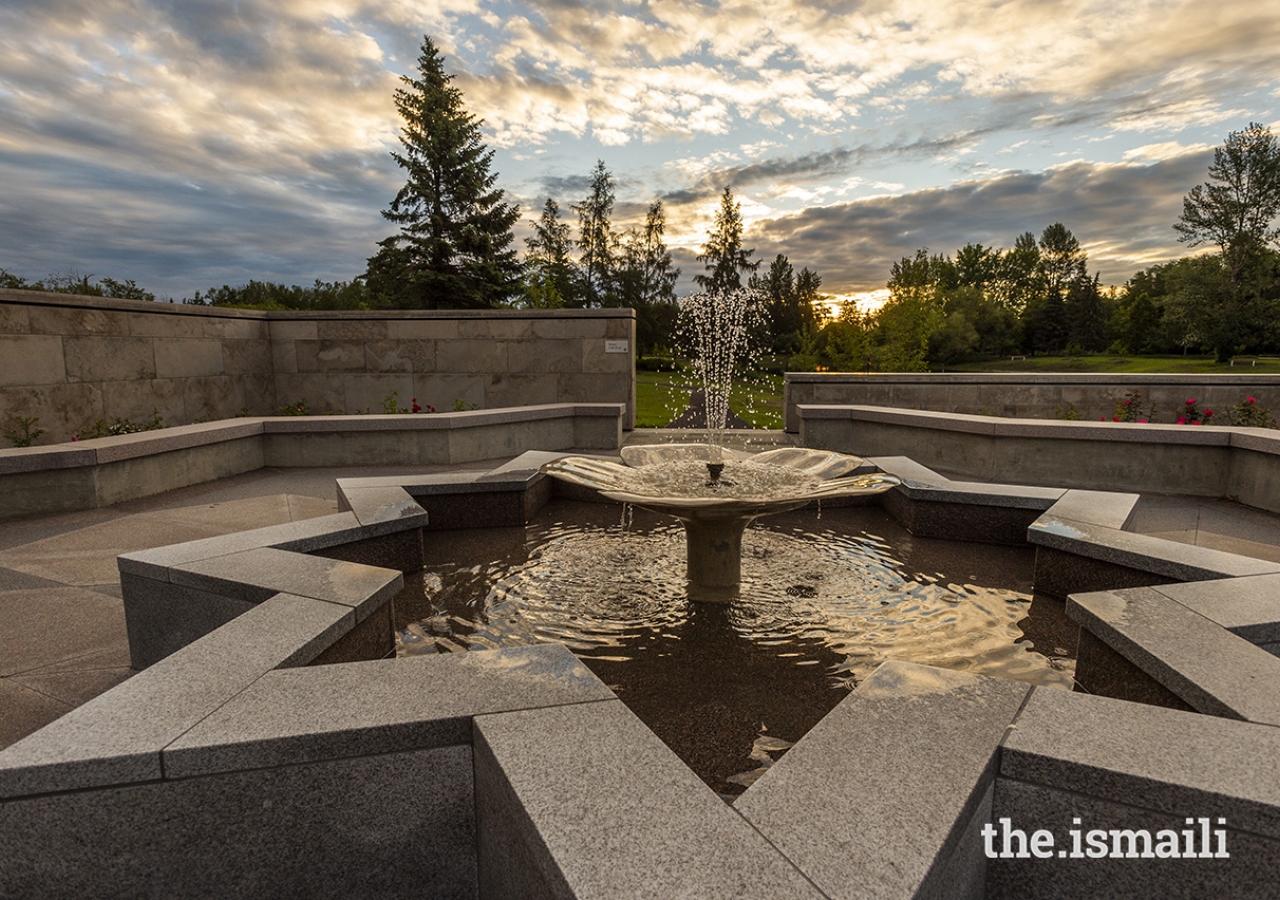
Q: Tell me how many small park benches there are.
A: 2